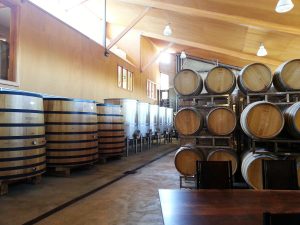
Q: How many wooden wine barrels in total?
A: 14